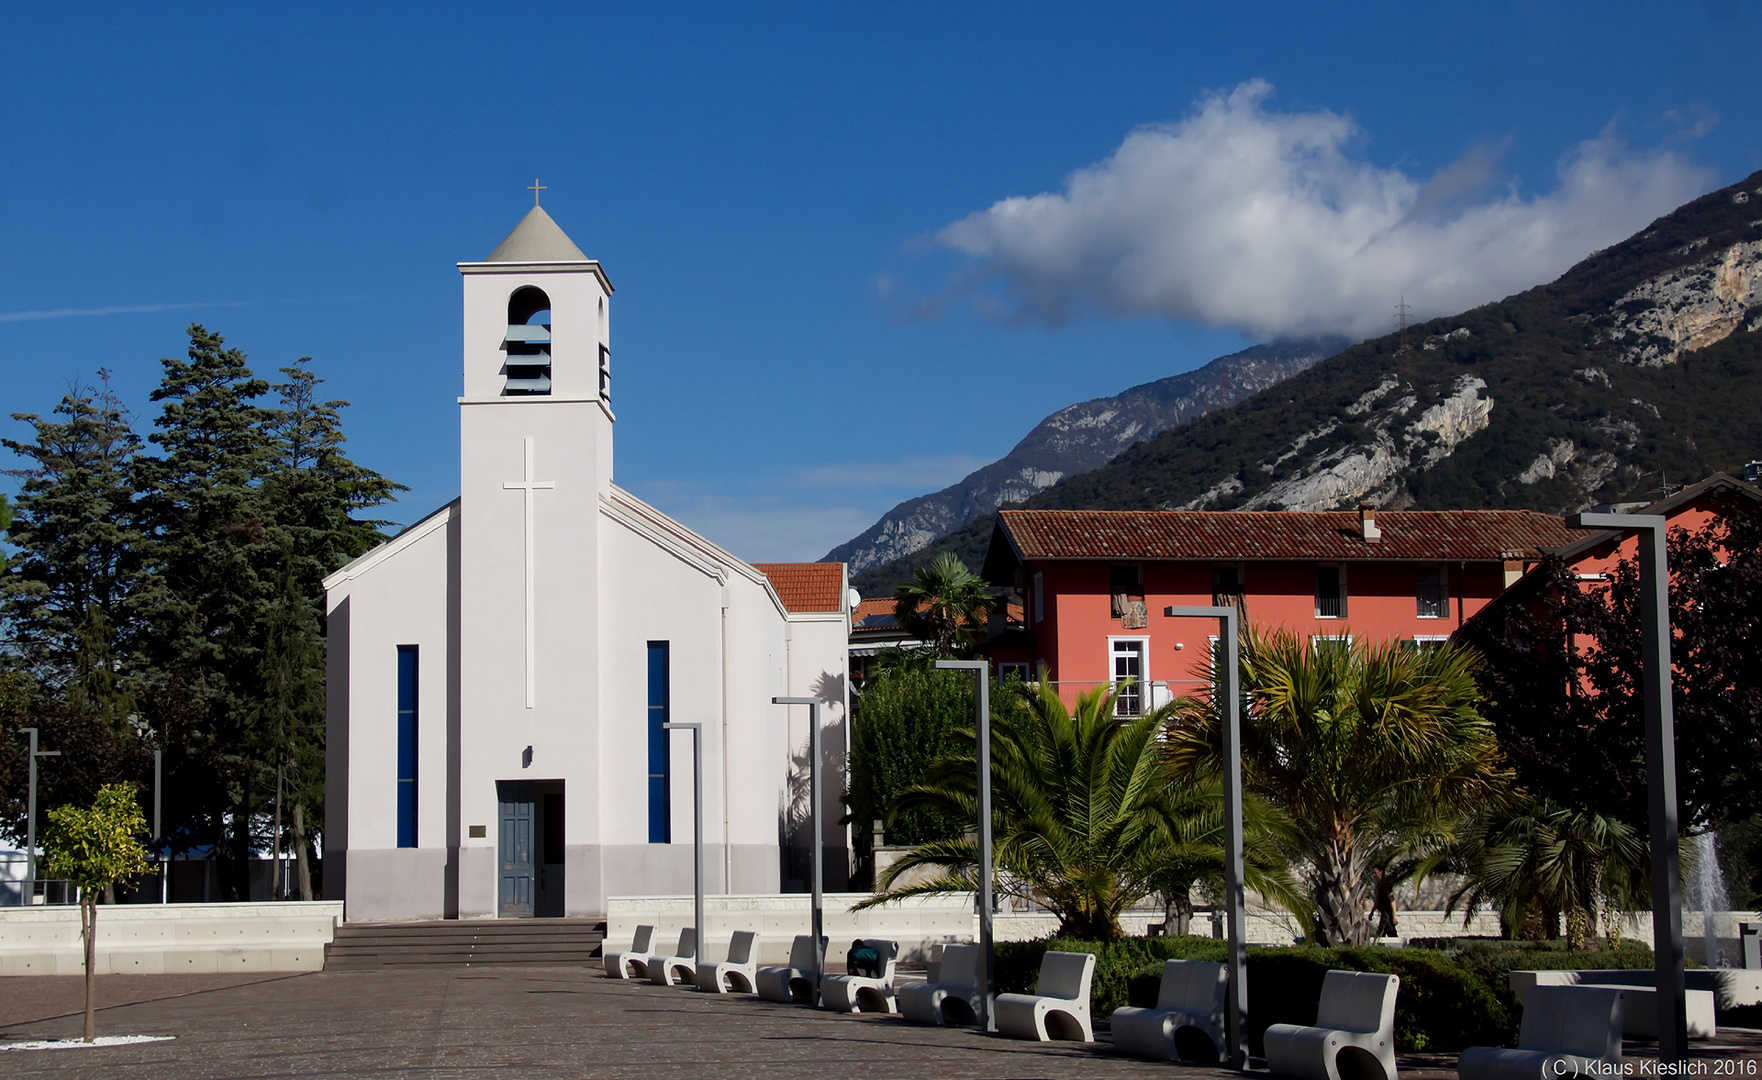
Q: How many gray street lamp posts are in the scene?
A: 7